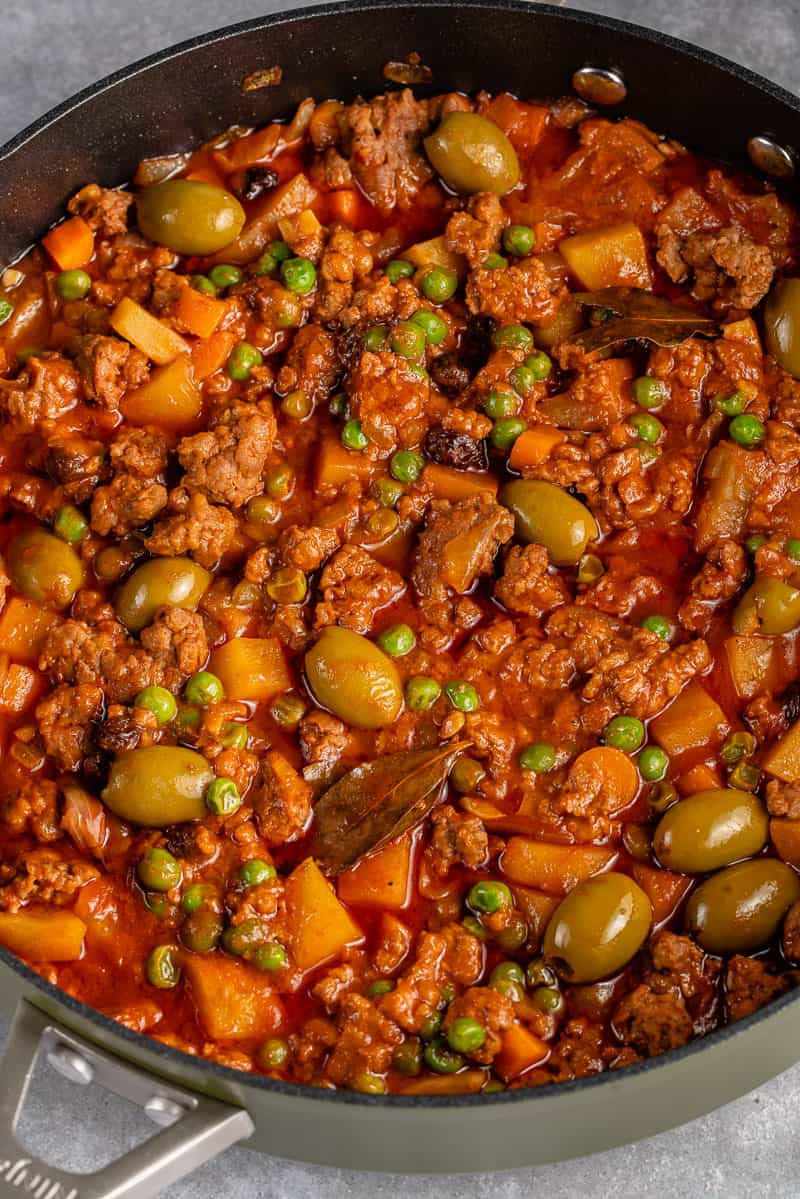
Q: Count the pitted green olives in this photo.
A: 12